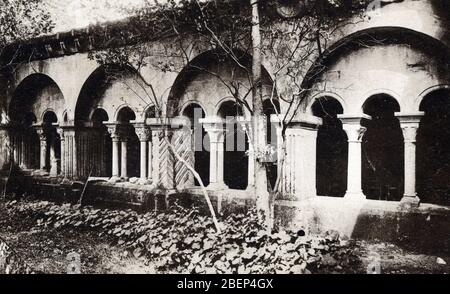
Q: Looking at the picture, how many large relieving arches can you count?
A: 4